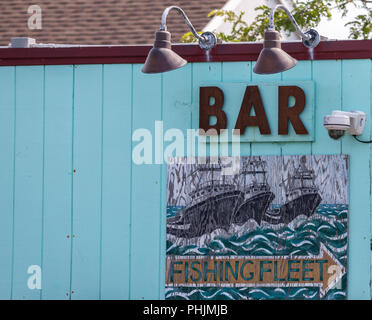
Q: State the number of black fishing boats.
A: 3